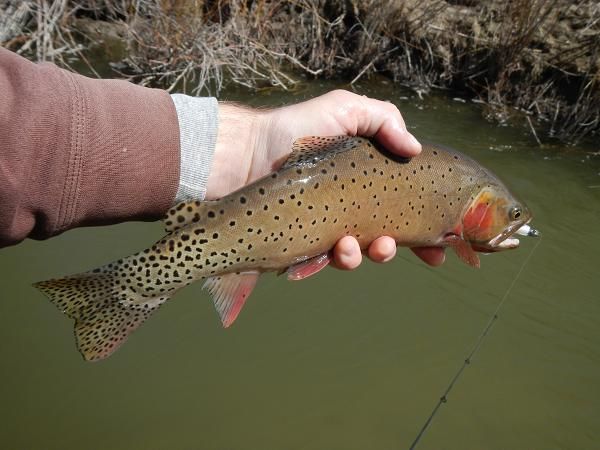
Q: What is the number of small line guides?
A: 3